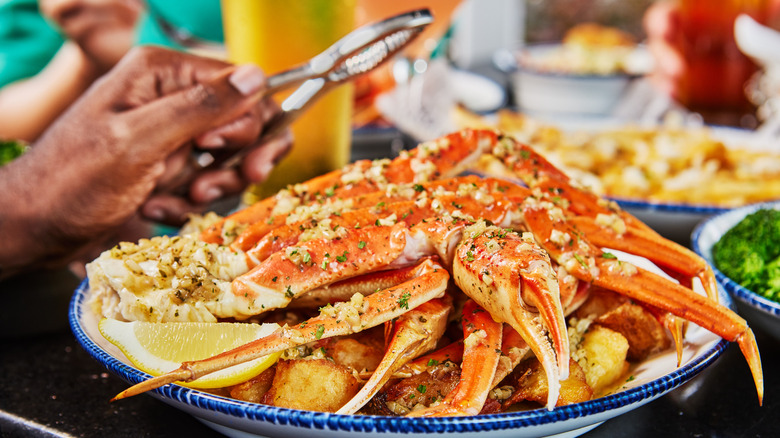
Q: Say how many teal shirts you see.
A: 1